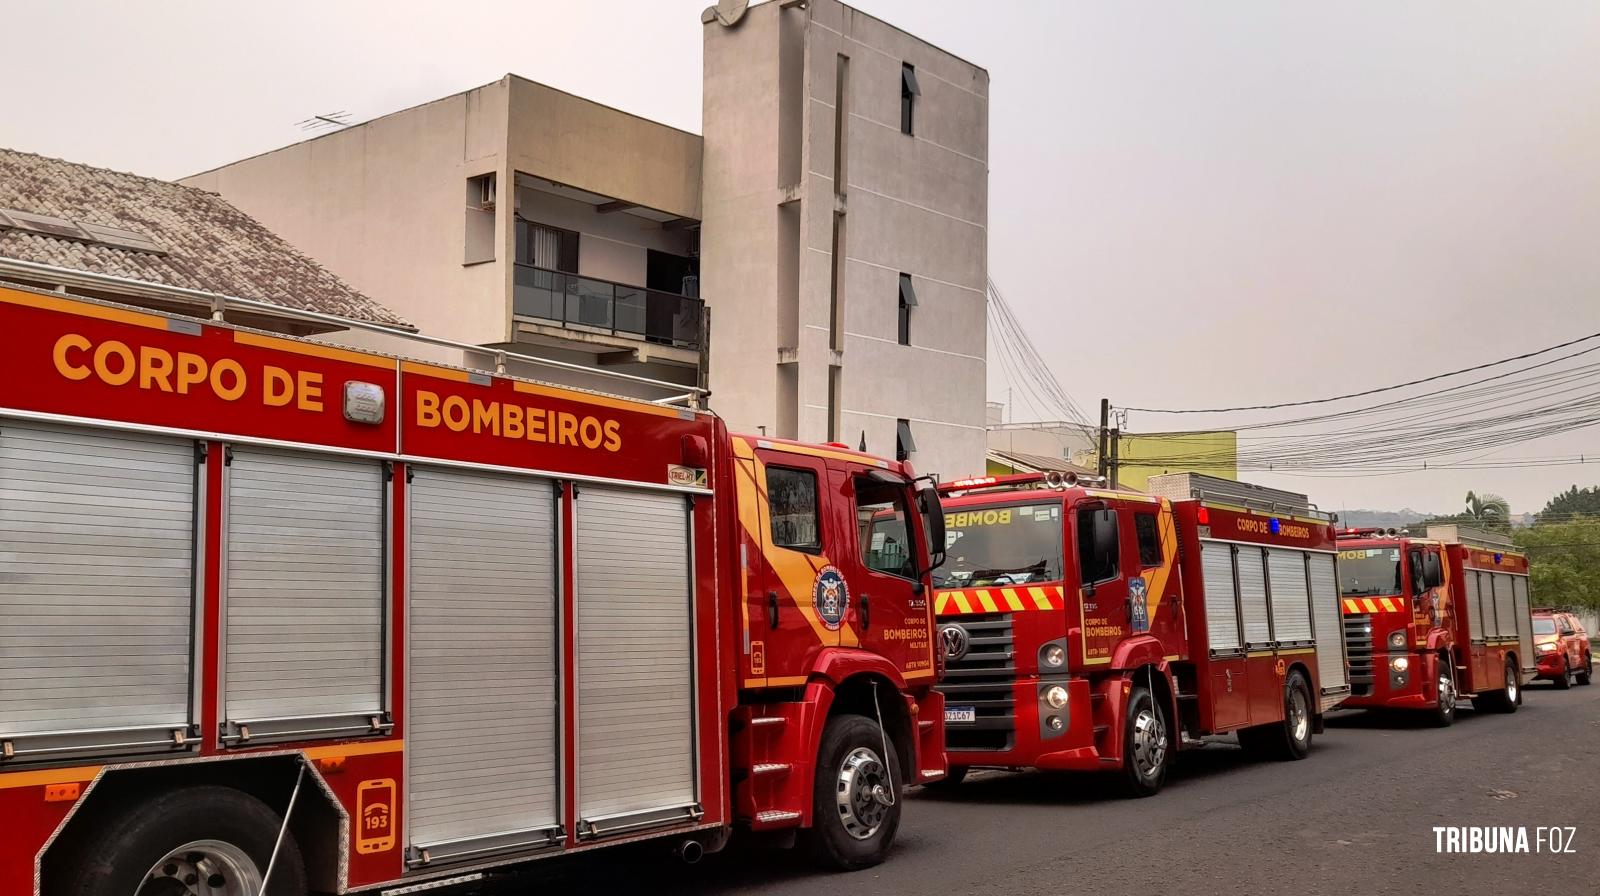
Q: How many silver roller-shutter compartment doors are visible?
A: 12